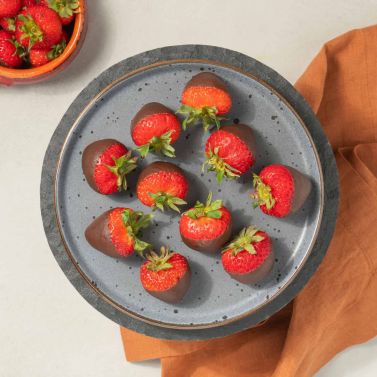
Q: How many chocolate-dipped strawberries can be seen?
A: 10